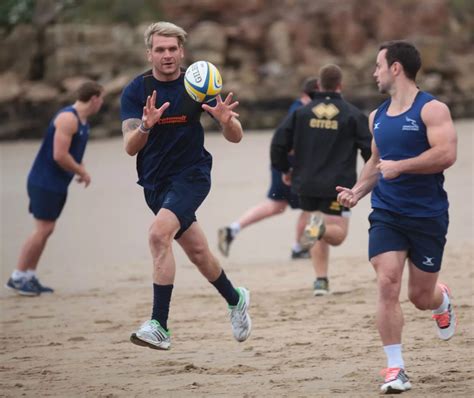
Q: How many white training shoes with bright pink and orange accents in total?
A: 2